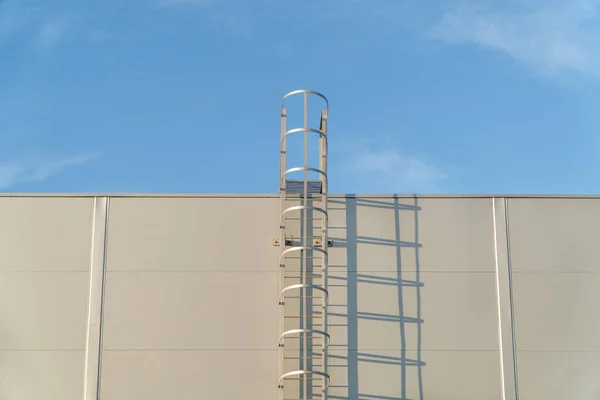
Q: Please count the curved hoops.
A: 8